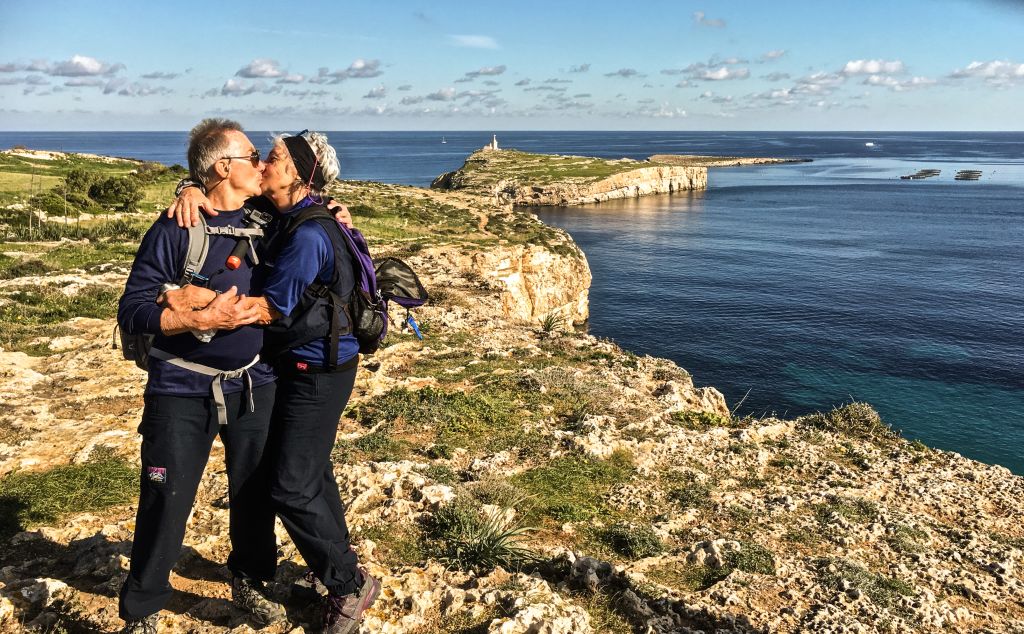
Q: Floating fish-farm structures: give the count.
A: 2